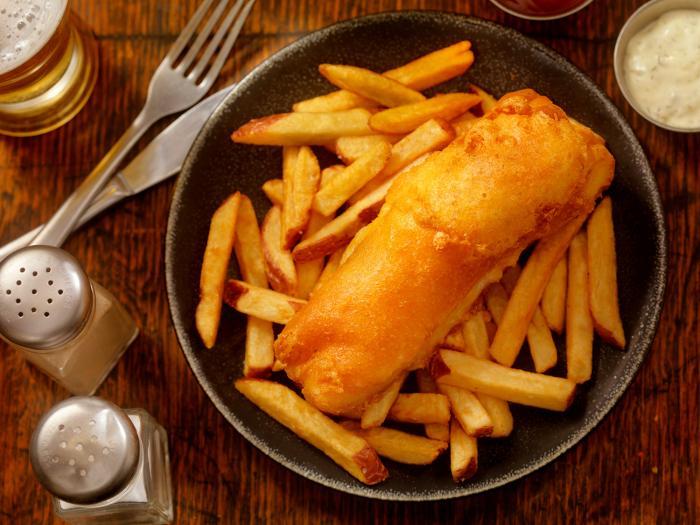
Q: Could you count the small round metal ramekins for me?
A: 2